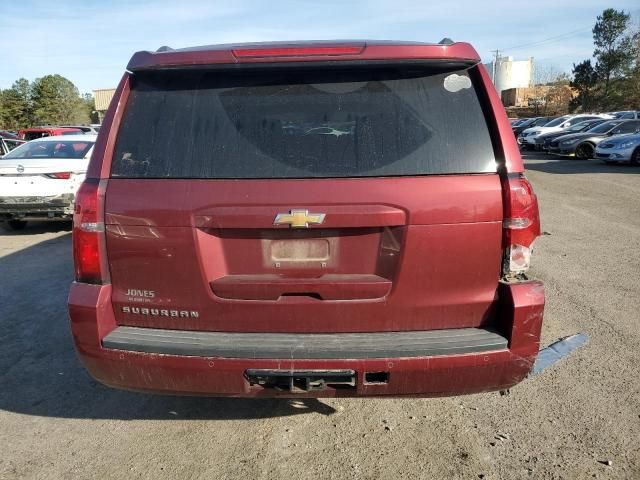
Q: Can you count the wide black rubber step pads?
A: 1